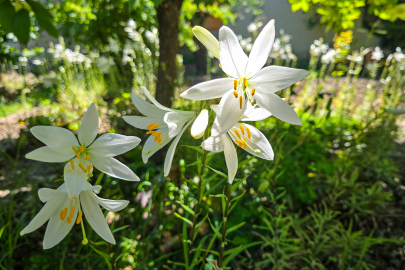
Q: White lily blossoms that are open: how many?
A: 5